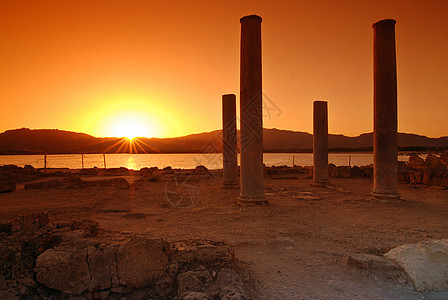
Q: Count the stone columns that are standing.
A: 4